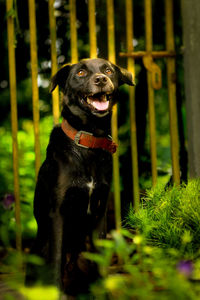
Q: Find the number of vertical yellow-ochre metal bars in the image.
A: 9